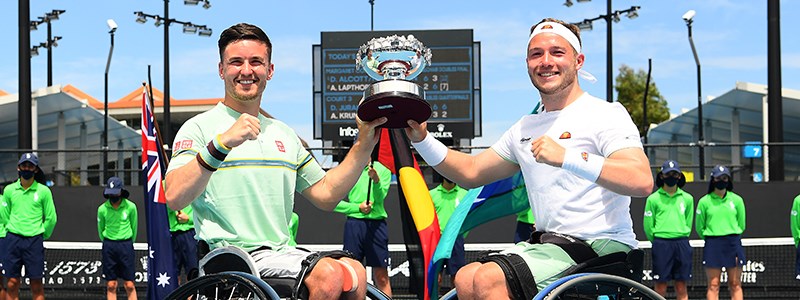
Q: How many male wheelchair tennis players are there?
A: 2